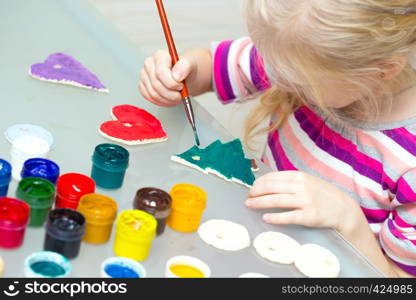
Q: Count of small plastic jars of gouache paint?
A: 12